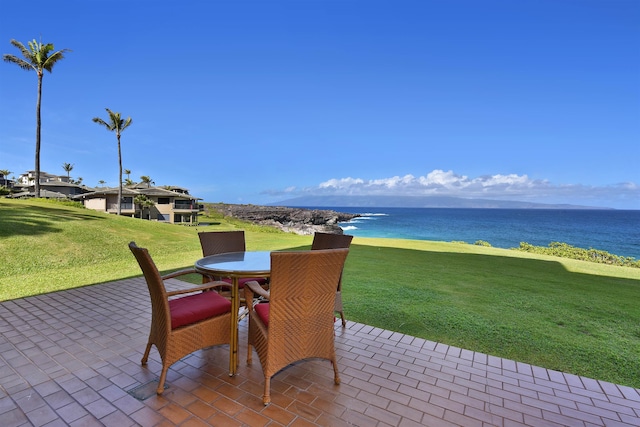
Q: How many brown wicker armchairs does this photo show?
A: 4